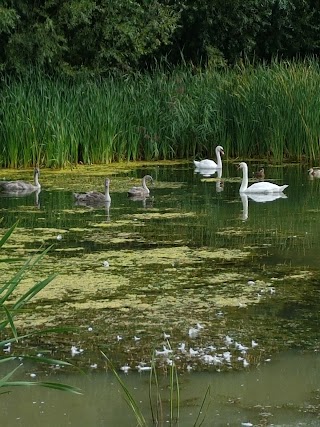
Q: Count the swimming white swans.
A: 2